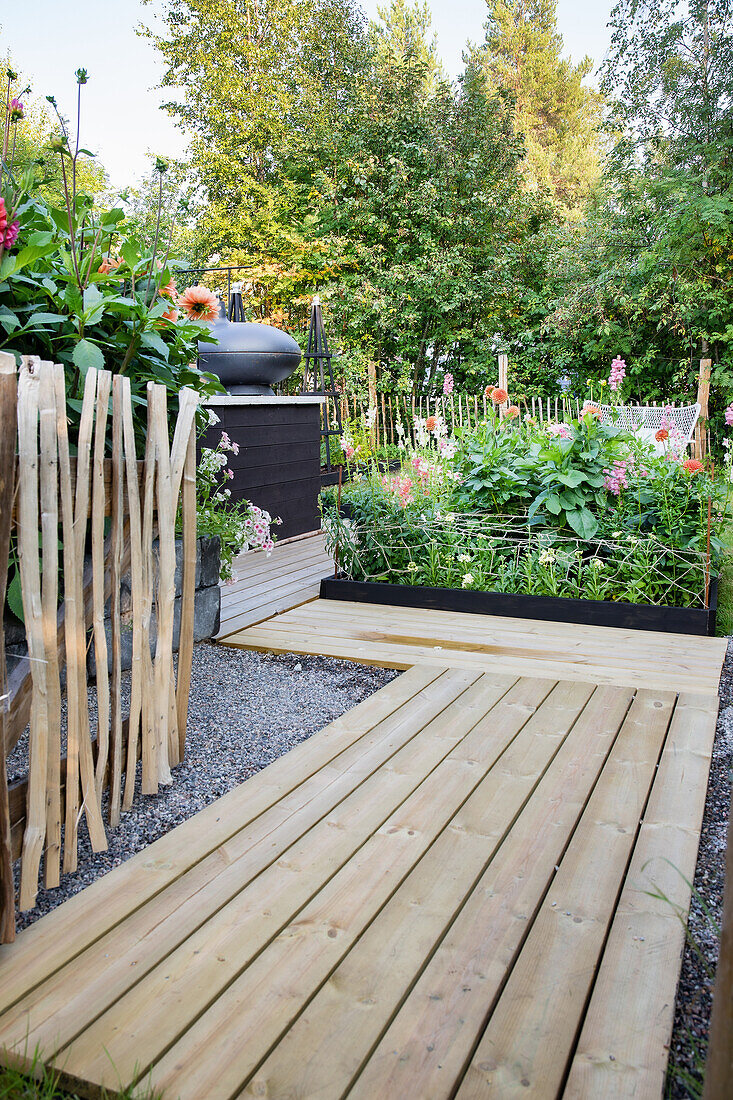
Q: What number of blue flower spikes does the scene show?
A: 0